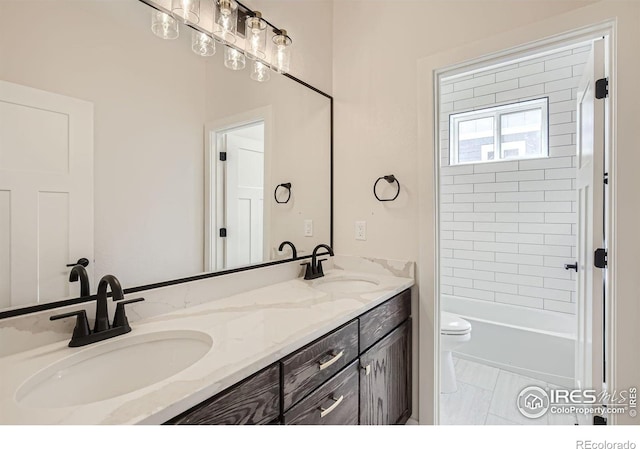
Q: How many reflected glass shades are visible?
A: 4